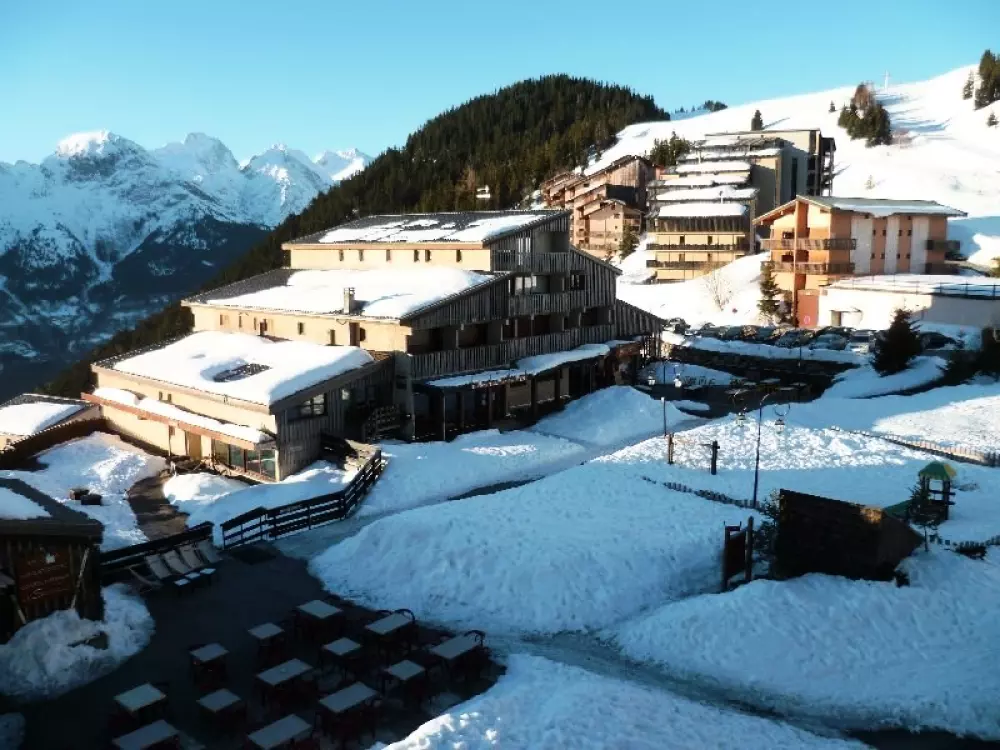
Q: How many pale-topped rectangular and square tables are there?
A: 13